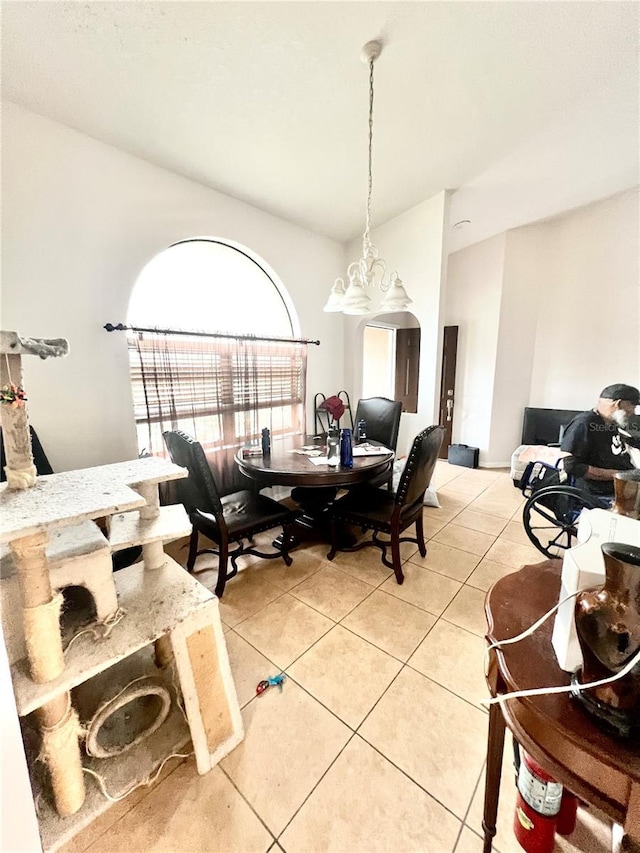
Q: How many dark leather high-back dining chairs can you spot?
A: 3